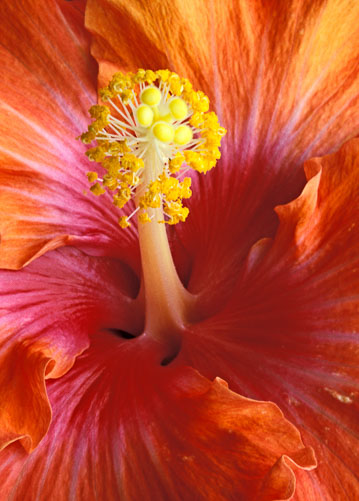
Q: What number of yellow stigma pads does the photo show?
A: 5